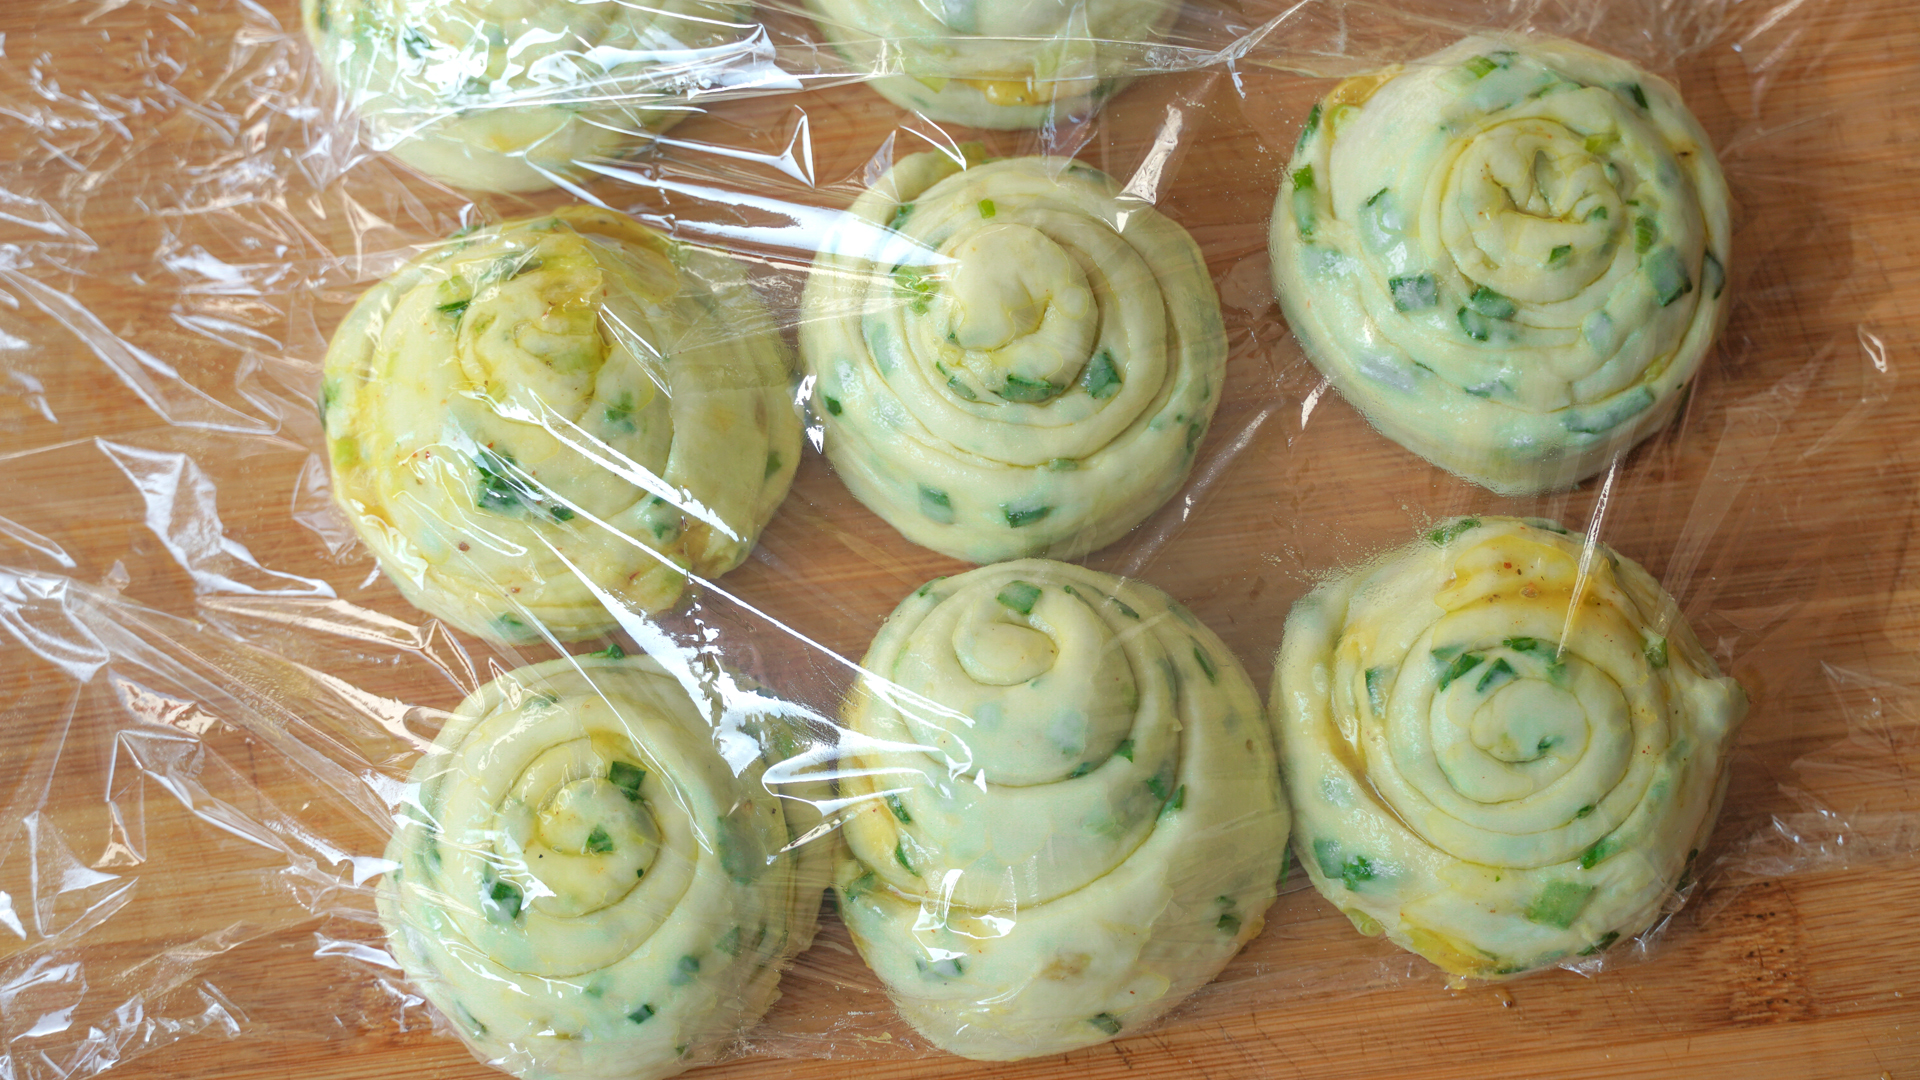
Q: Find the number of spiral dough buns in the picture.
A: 8